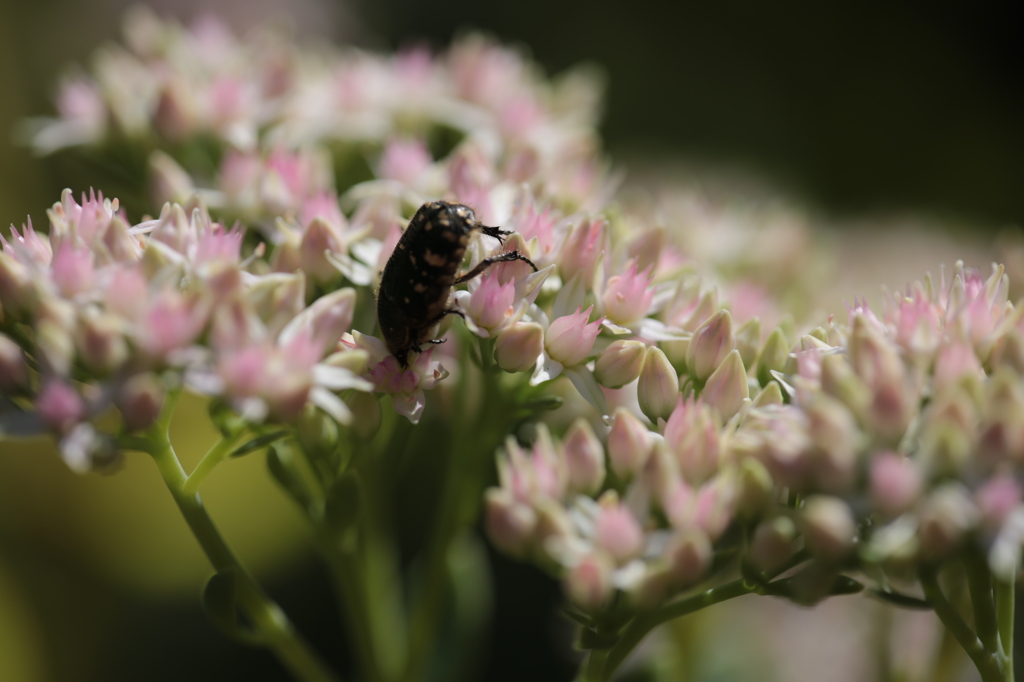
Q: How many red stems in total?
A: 0